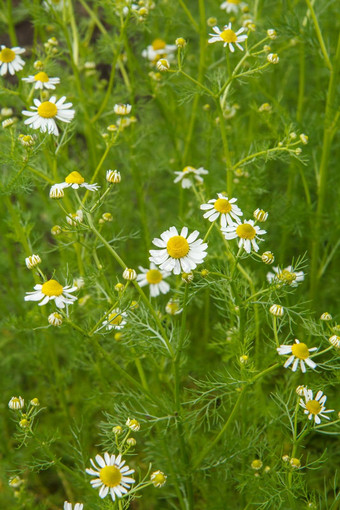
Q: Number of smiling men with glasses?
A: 0